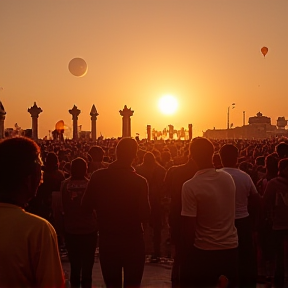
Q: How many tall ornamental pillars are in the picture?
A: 5